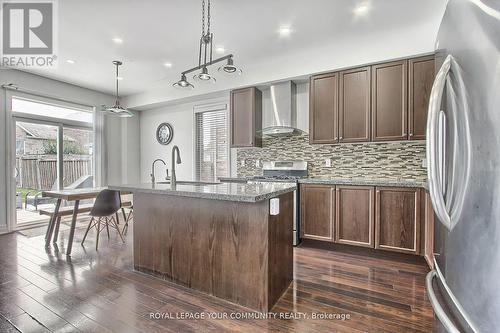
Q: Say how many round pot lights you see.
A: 7